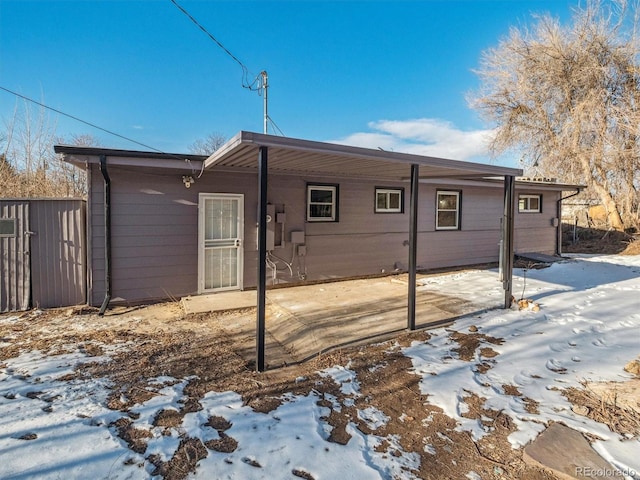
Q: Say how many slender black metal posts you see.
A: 3